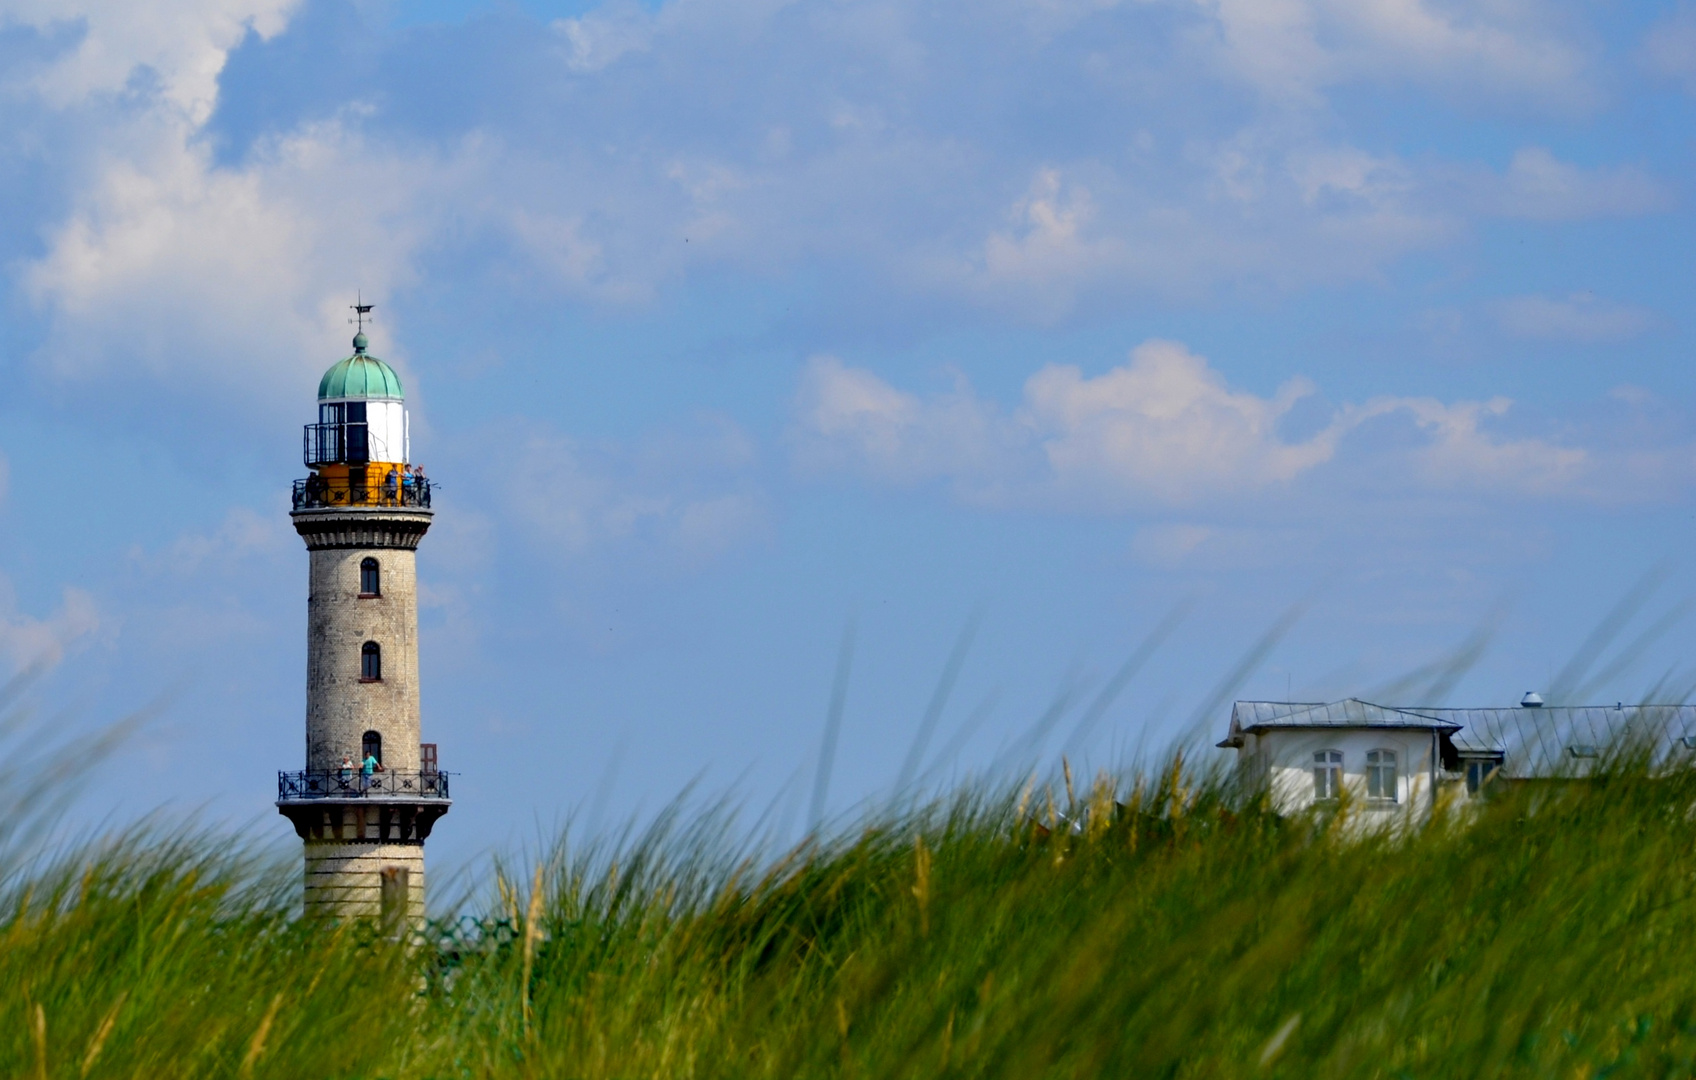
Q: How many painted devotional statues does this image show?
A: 0